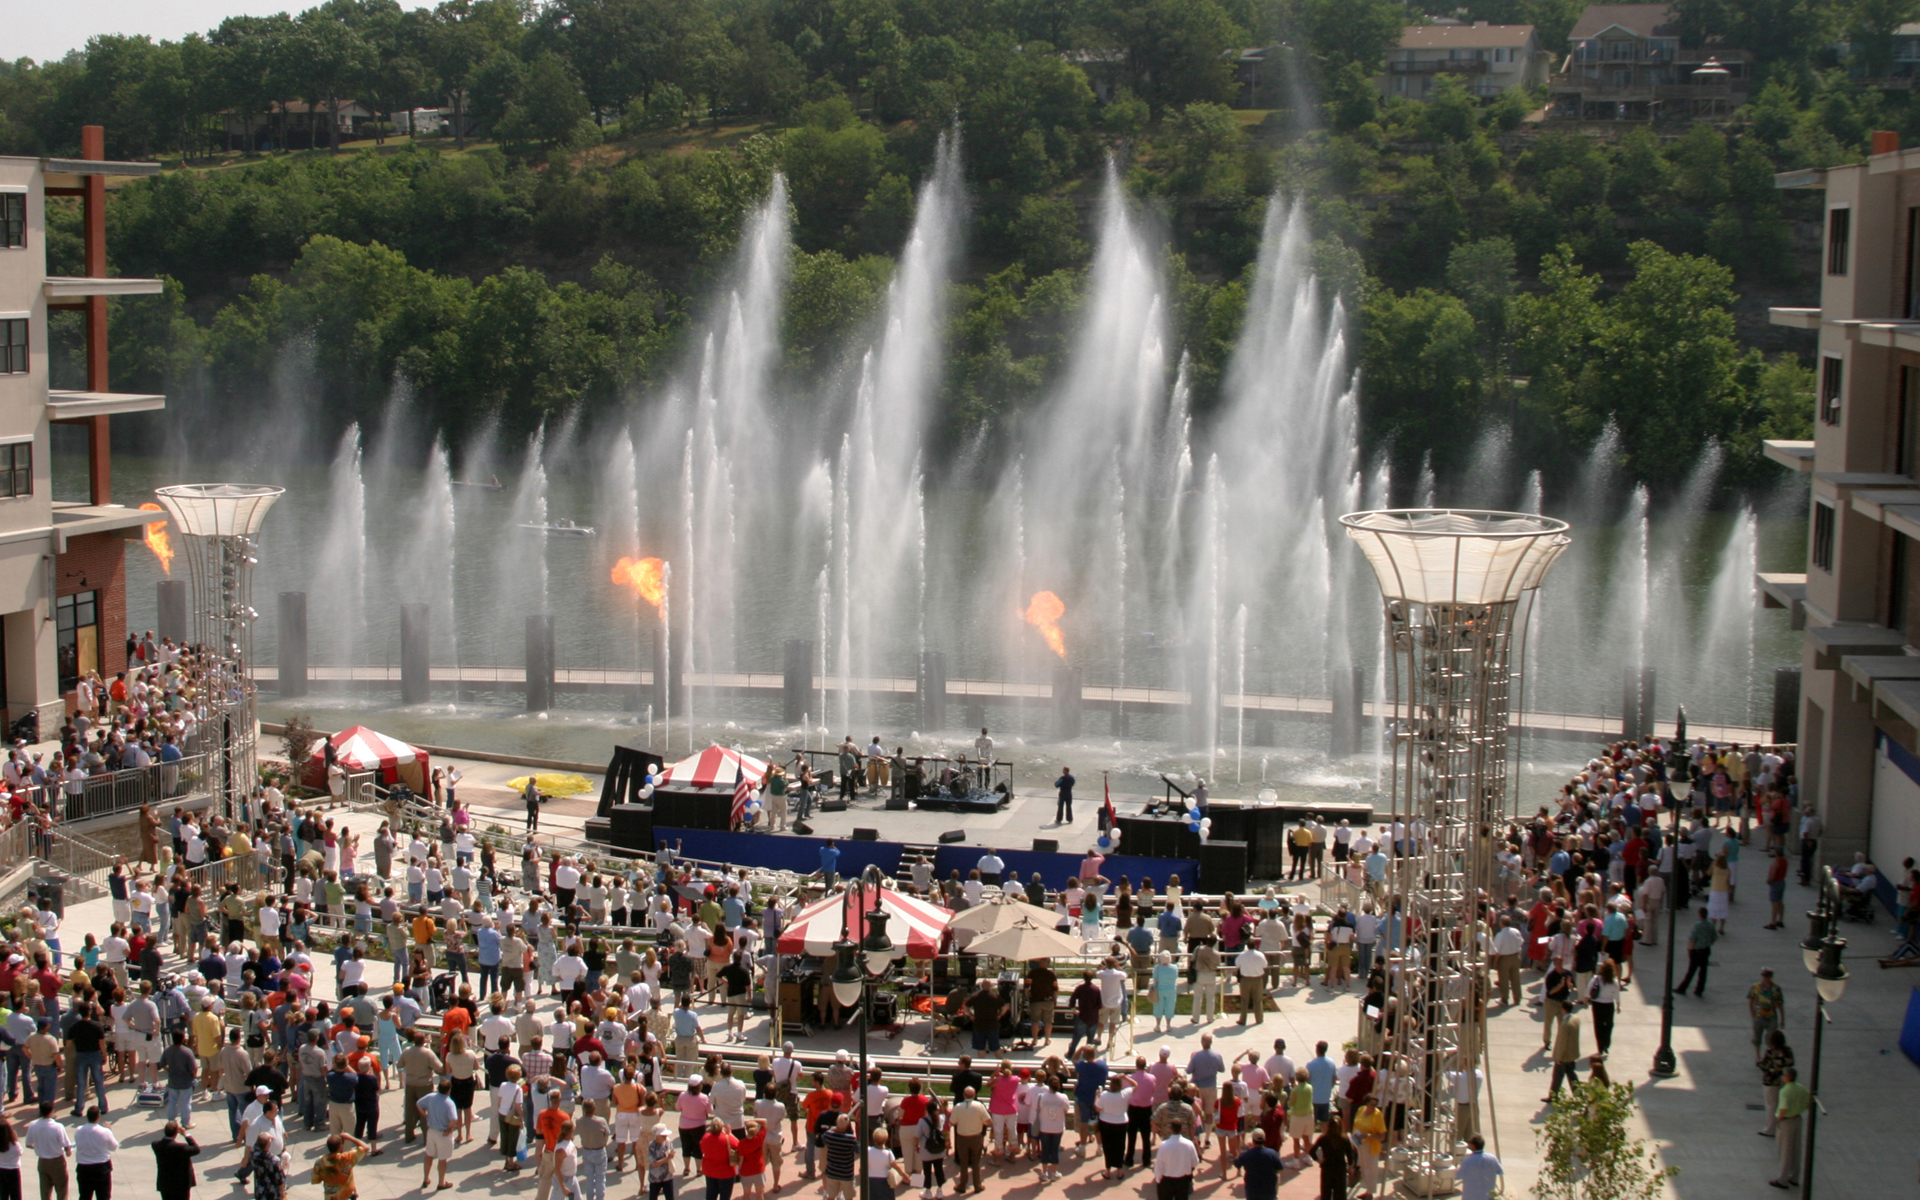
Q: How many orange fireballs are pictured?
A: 3